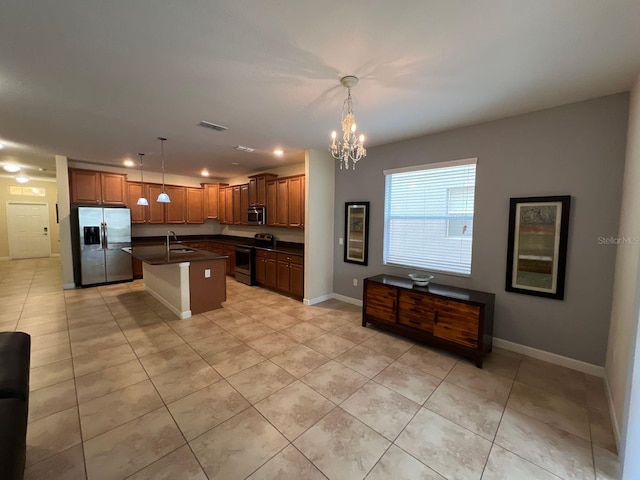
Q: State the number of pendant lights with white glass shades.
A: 2